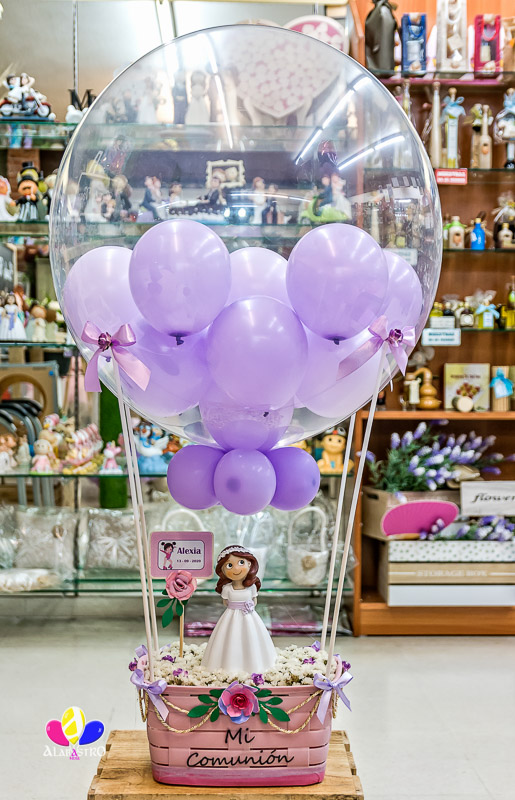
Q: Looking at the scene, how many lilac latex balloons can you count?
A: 12